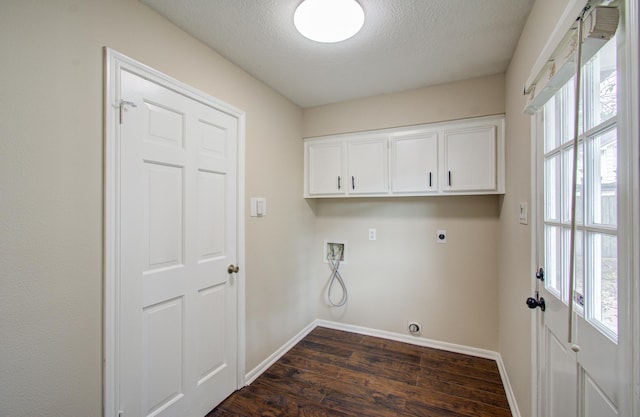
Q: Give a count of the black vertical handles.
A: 4